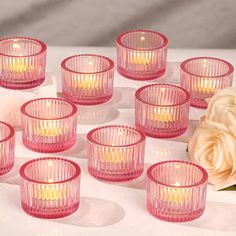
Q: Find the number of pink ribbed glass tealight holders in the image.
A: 10